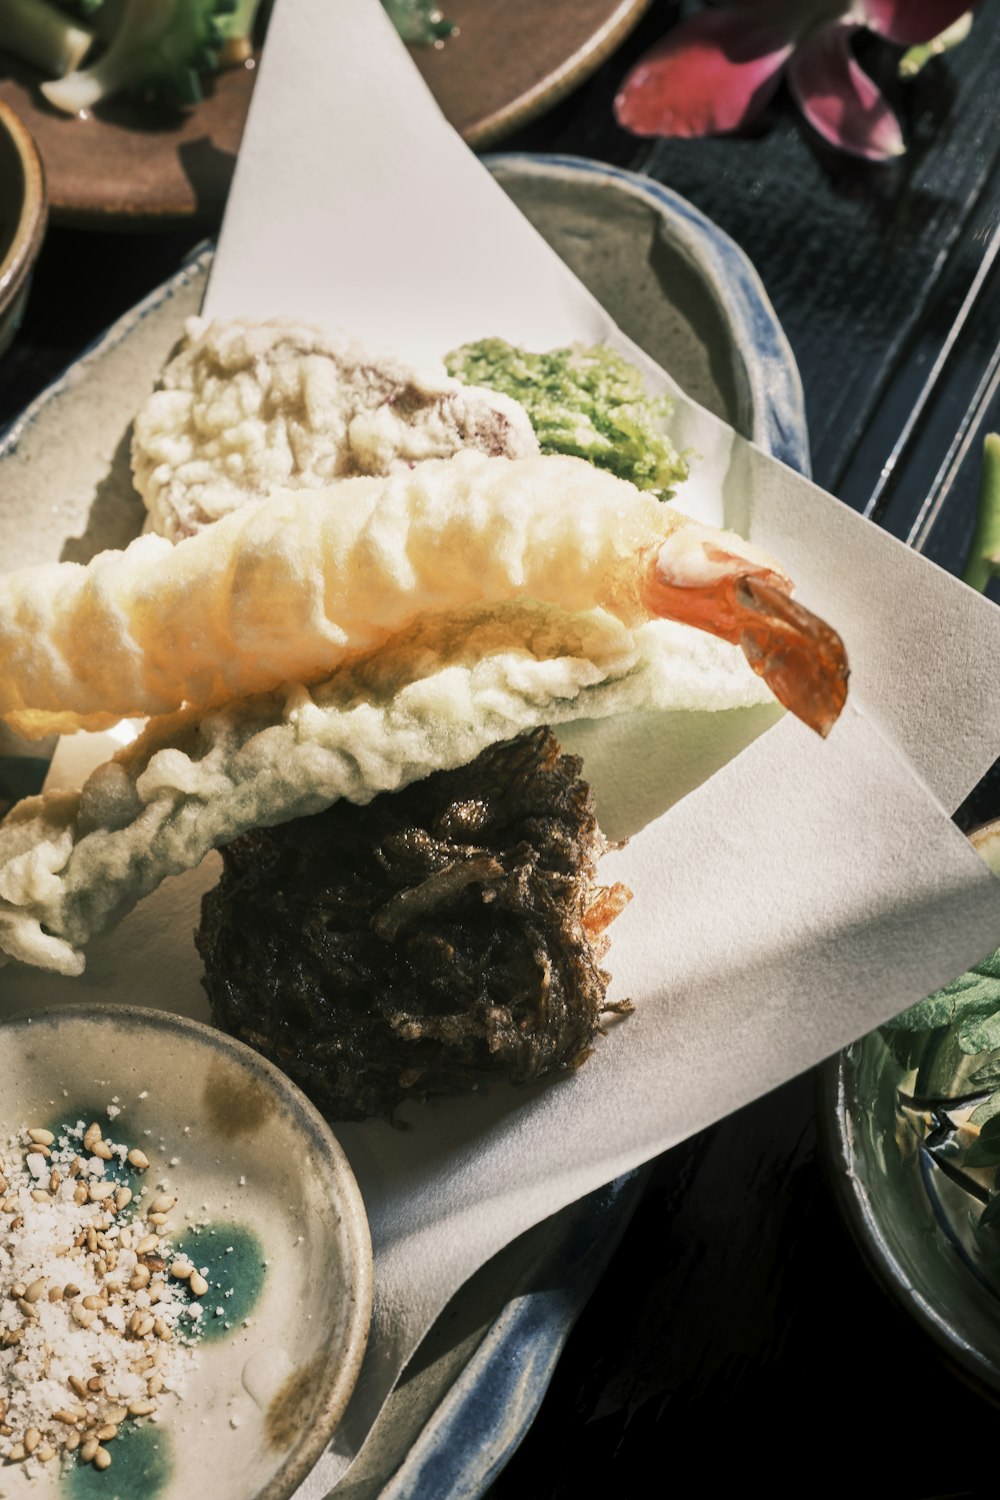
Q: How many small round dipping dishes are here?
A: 1